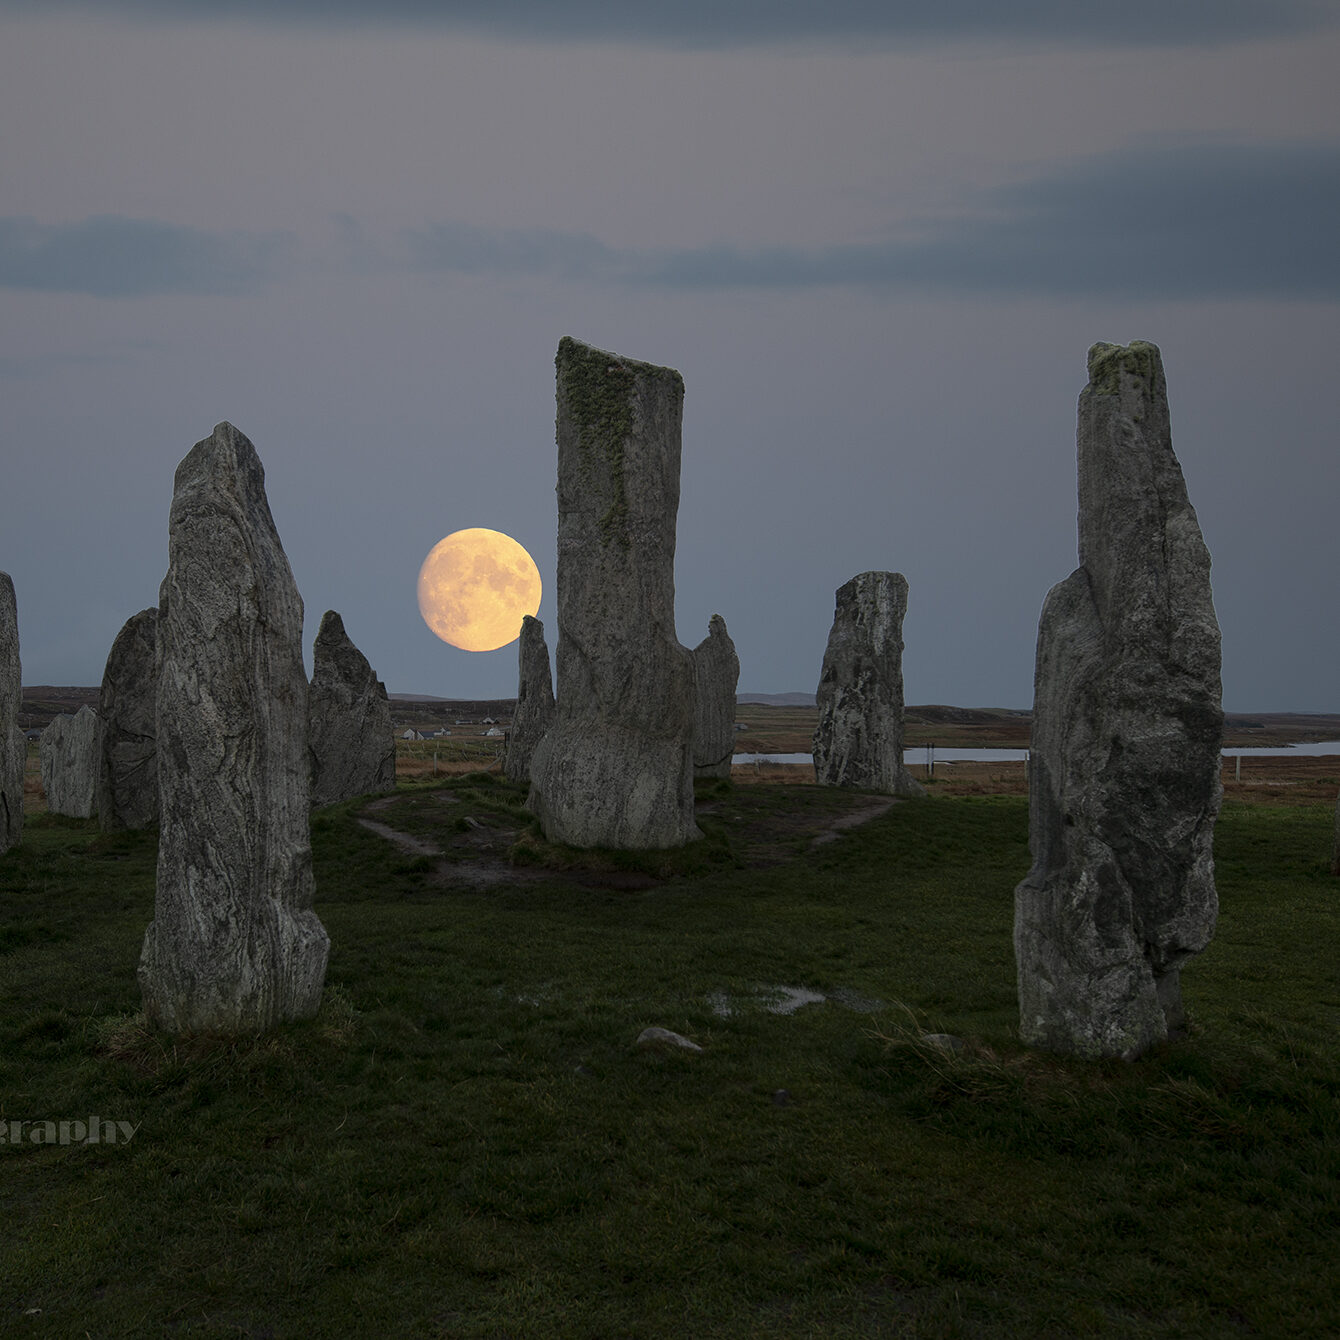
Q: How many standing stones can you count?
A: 10